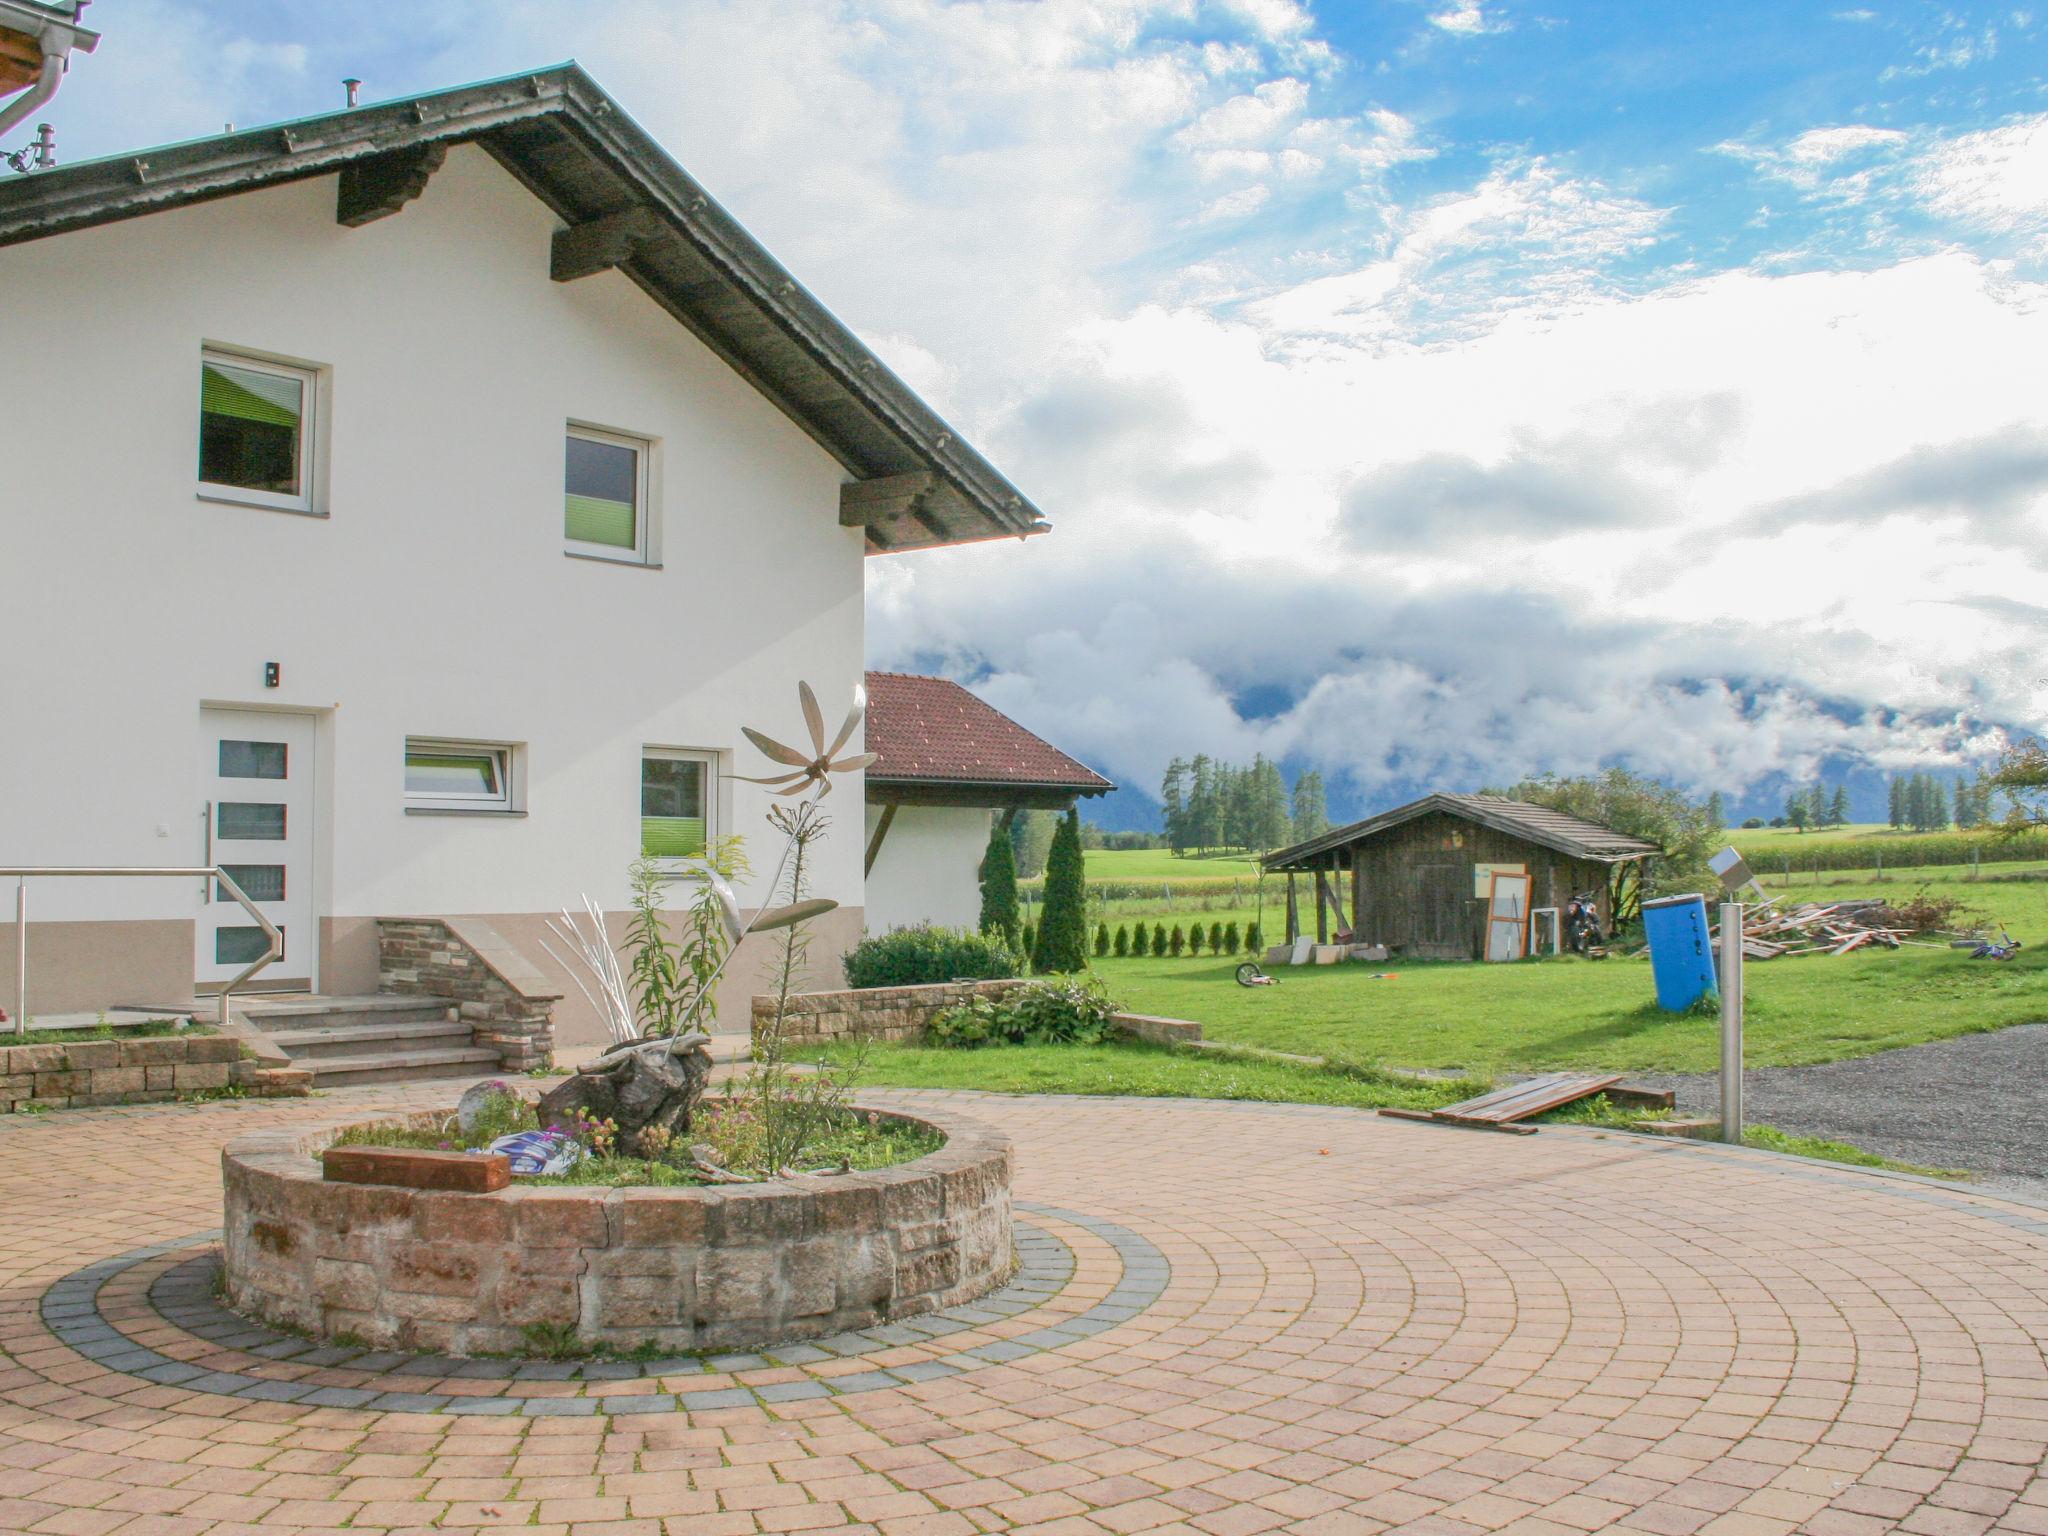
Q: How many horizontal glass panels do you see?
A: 4